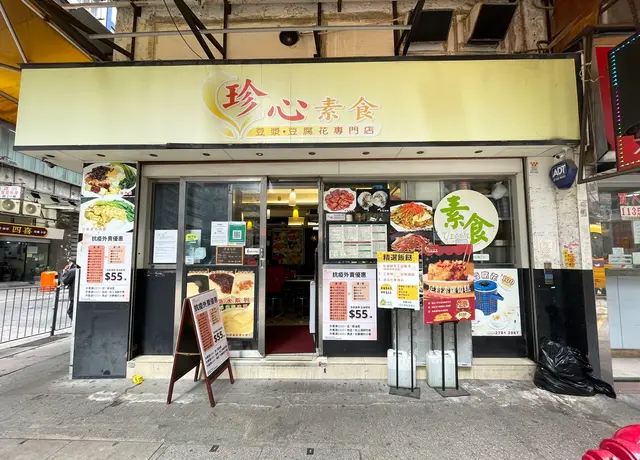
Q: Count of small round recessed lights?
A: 9